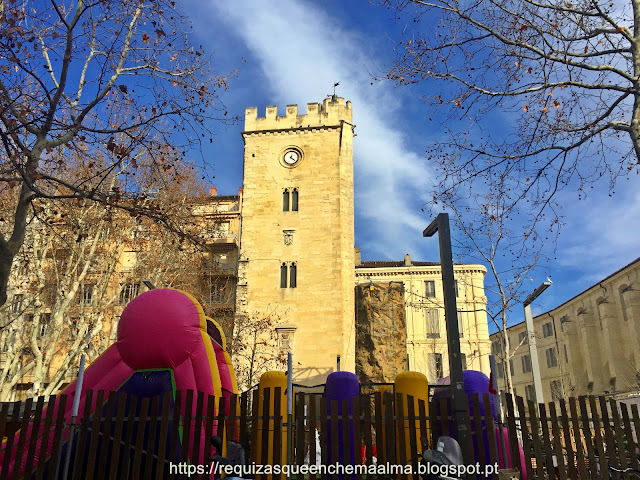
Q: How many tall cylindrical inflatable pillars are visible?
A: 4